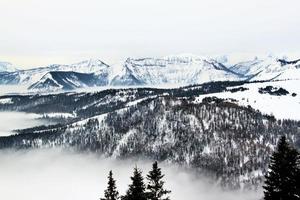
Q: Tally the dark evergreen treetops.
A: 4